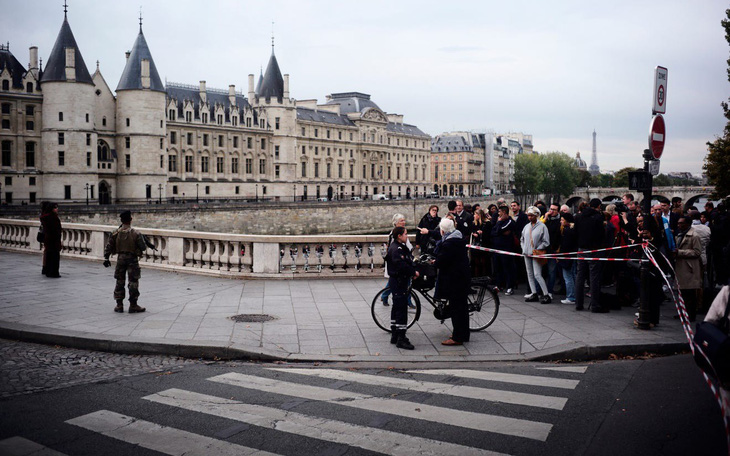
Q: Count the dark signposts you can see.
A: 1